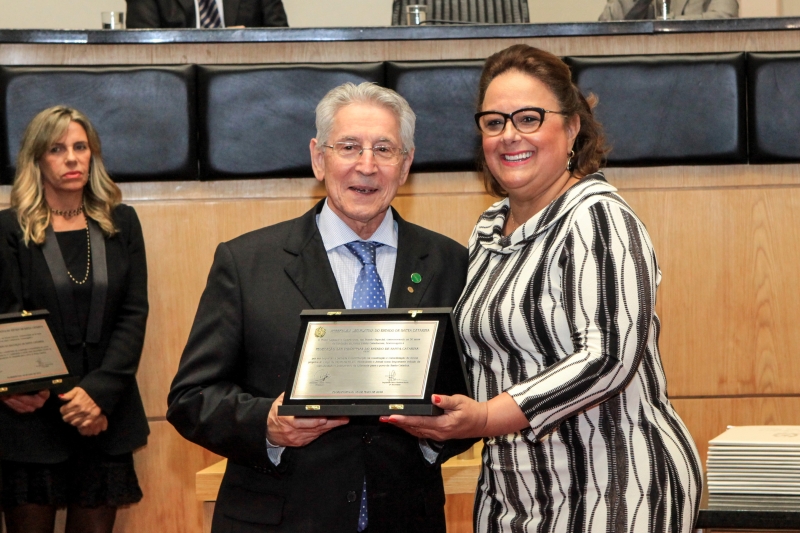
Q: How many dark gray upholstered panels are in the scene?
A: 5